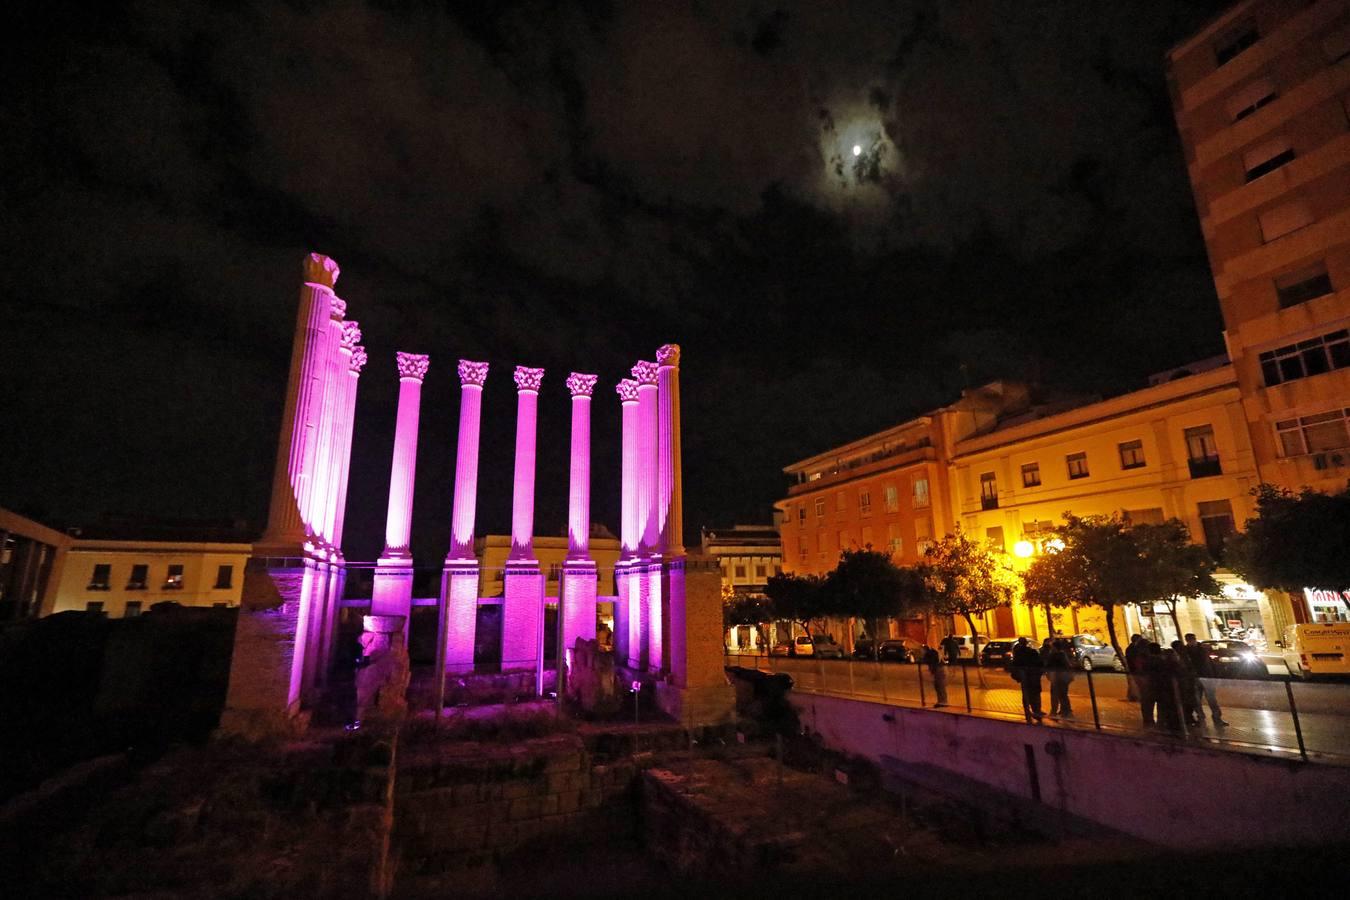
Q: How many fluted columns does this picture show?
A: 11